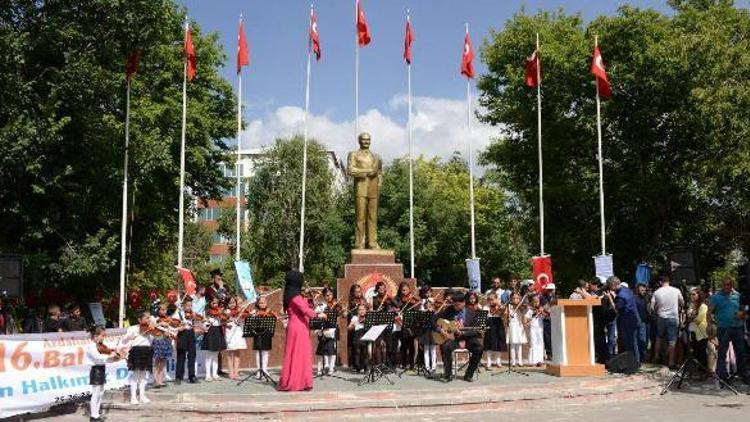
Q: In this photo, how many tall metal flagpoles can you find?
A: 9